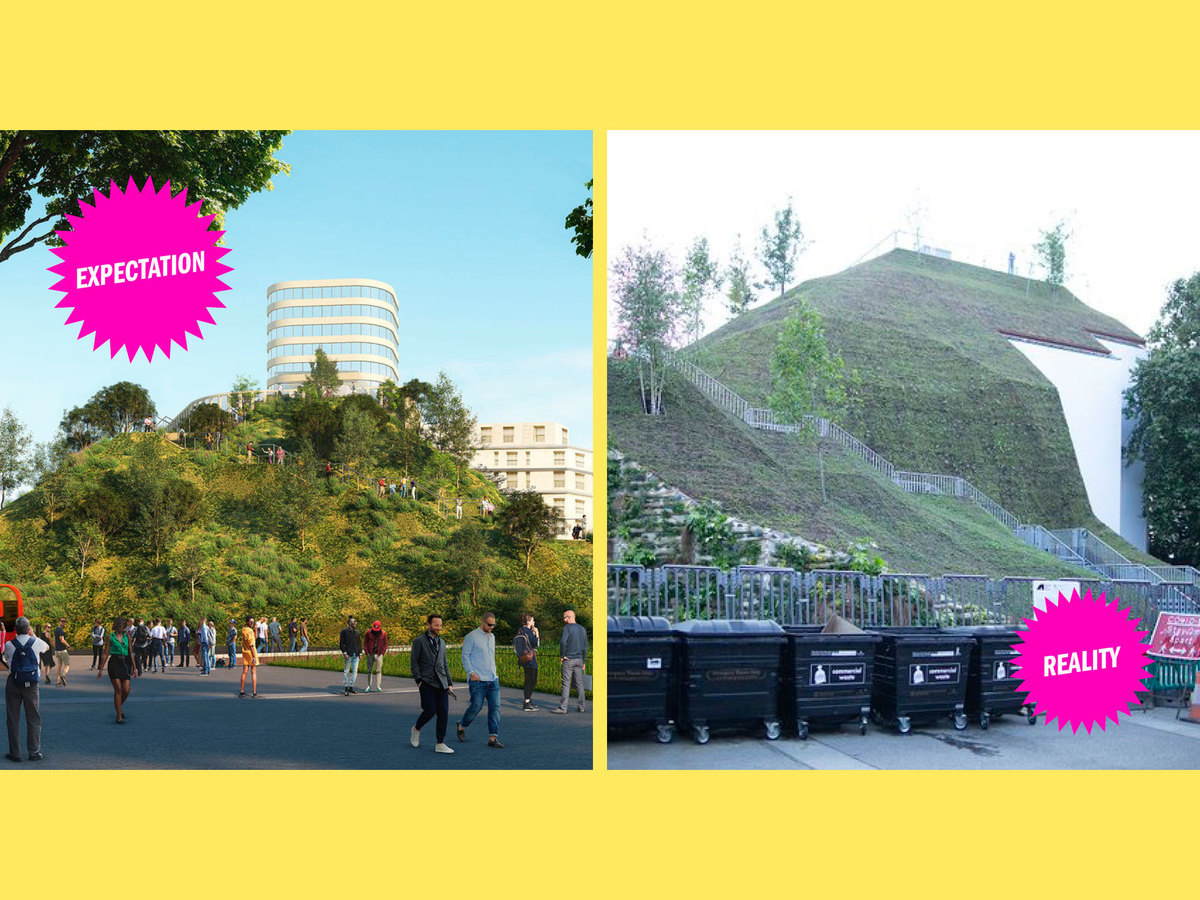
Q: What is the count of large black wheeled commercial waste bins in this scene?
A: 5